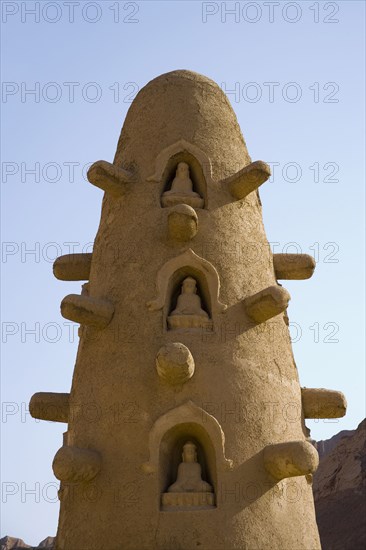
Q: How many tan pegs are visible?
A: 12